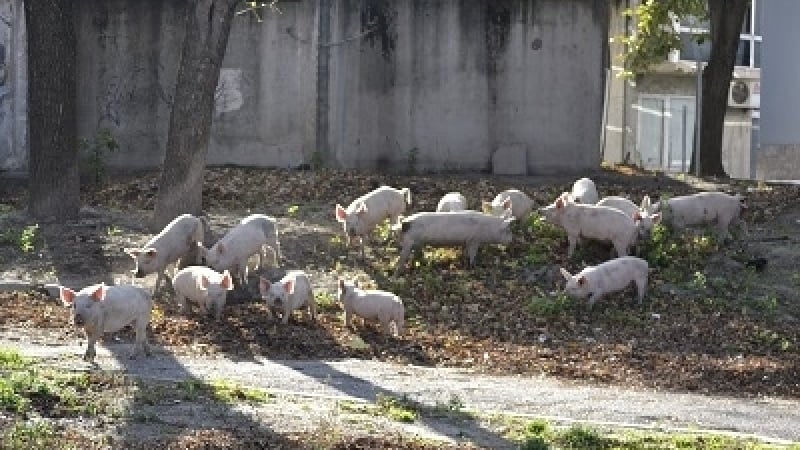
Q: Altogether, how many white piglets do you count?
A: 15